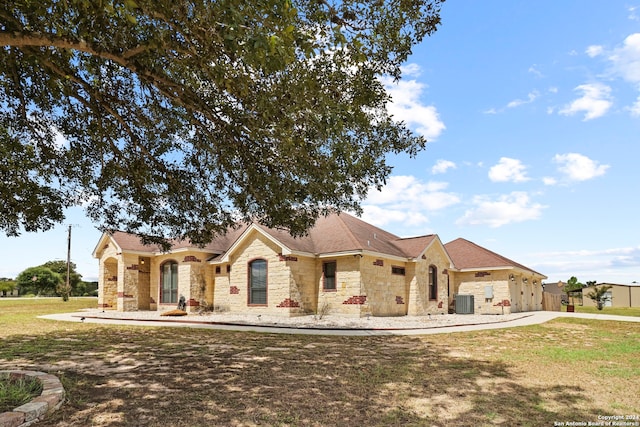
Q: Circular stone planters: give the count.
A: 1